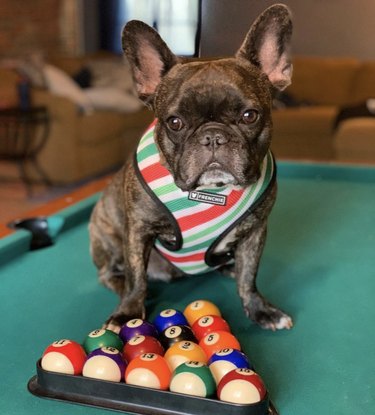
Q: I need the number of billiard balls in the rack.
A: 15